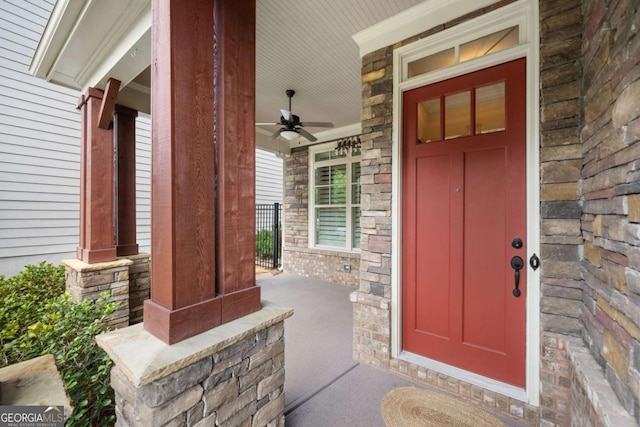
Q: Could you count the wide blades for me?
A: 5